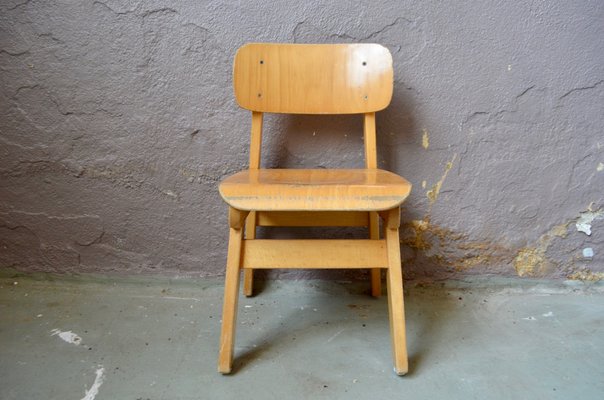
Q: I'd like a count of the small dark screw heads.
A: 4